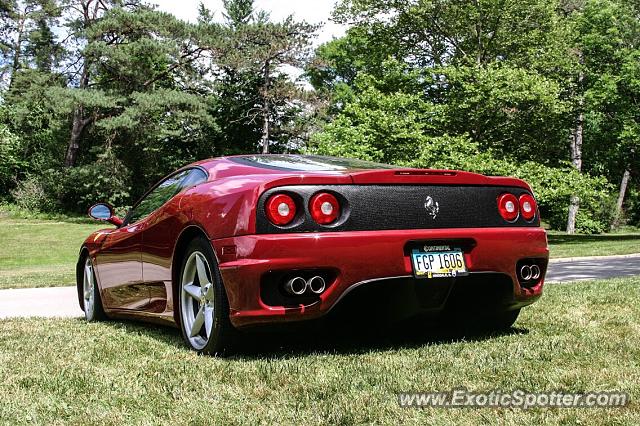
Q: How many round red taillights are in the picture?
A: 4